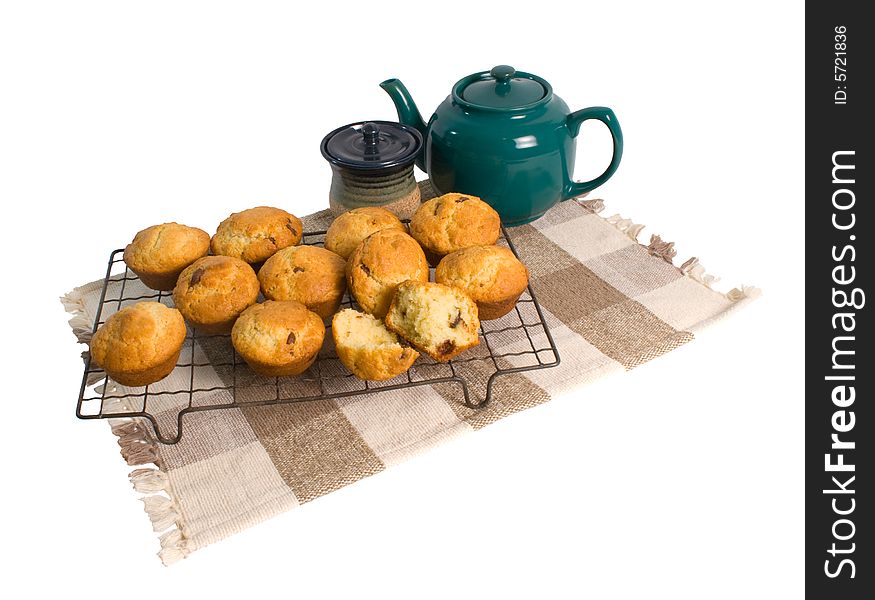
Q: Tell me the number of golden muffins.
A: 11